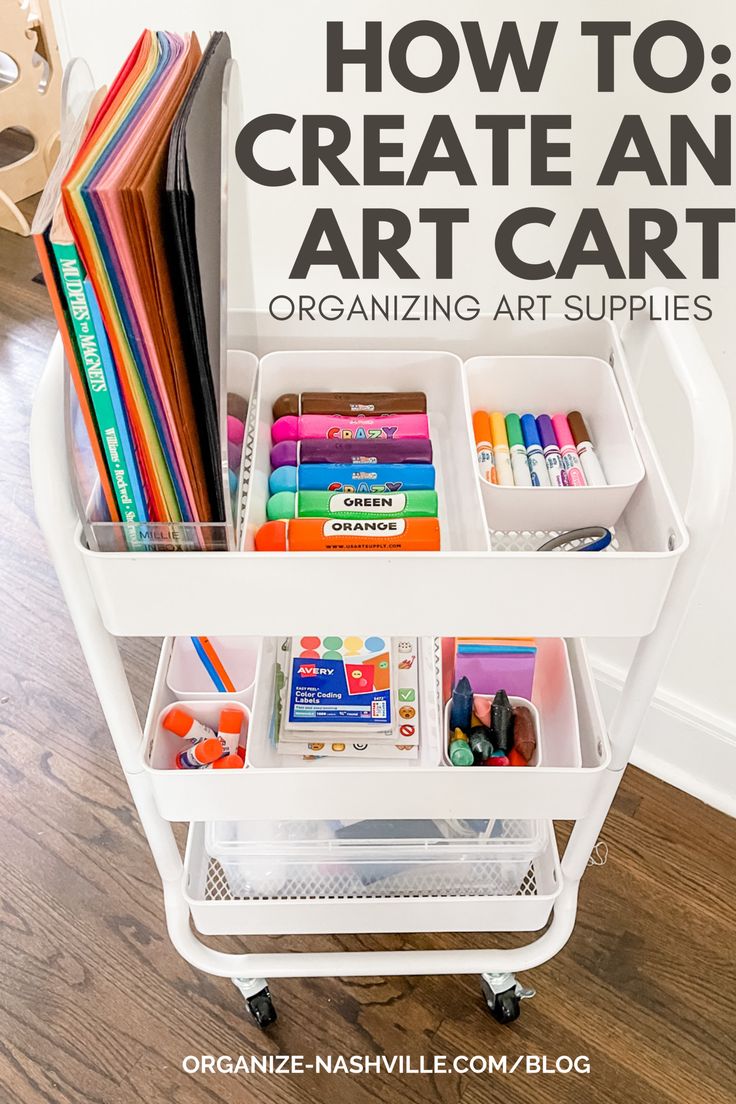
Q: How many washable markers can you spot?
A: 7